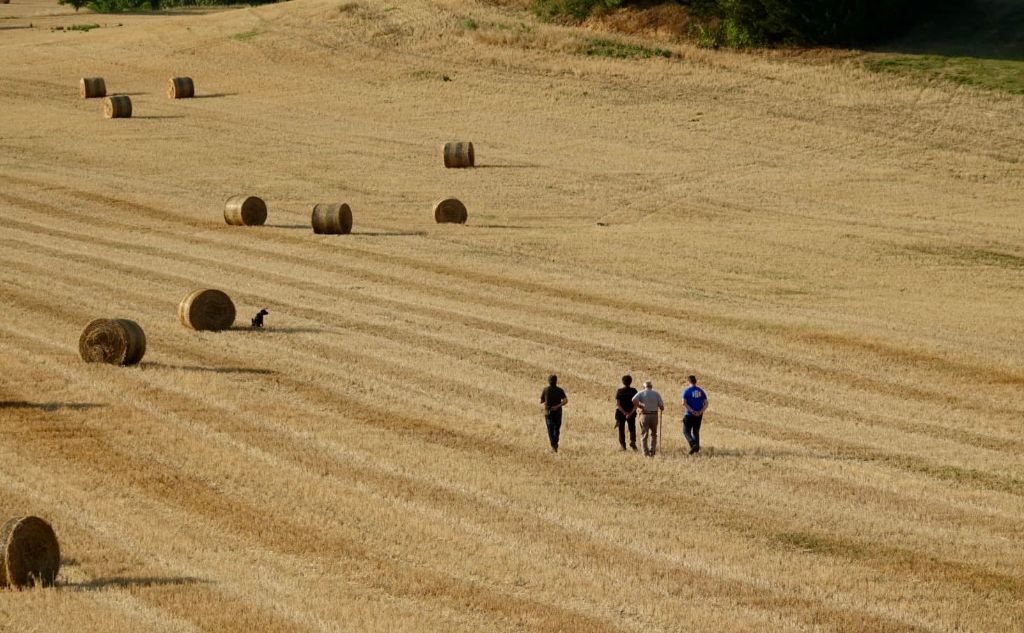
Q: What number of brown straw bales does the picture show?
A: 10